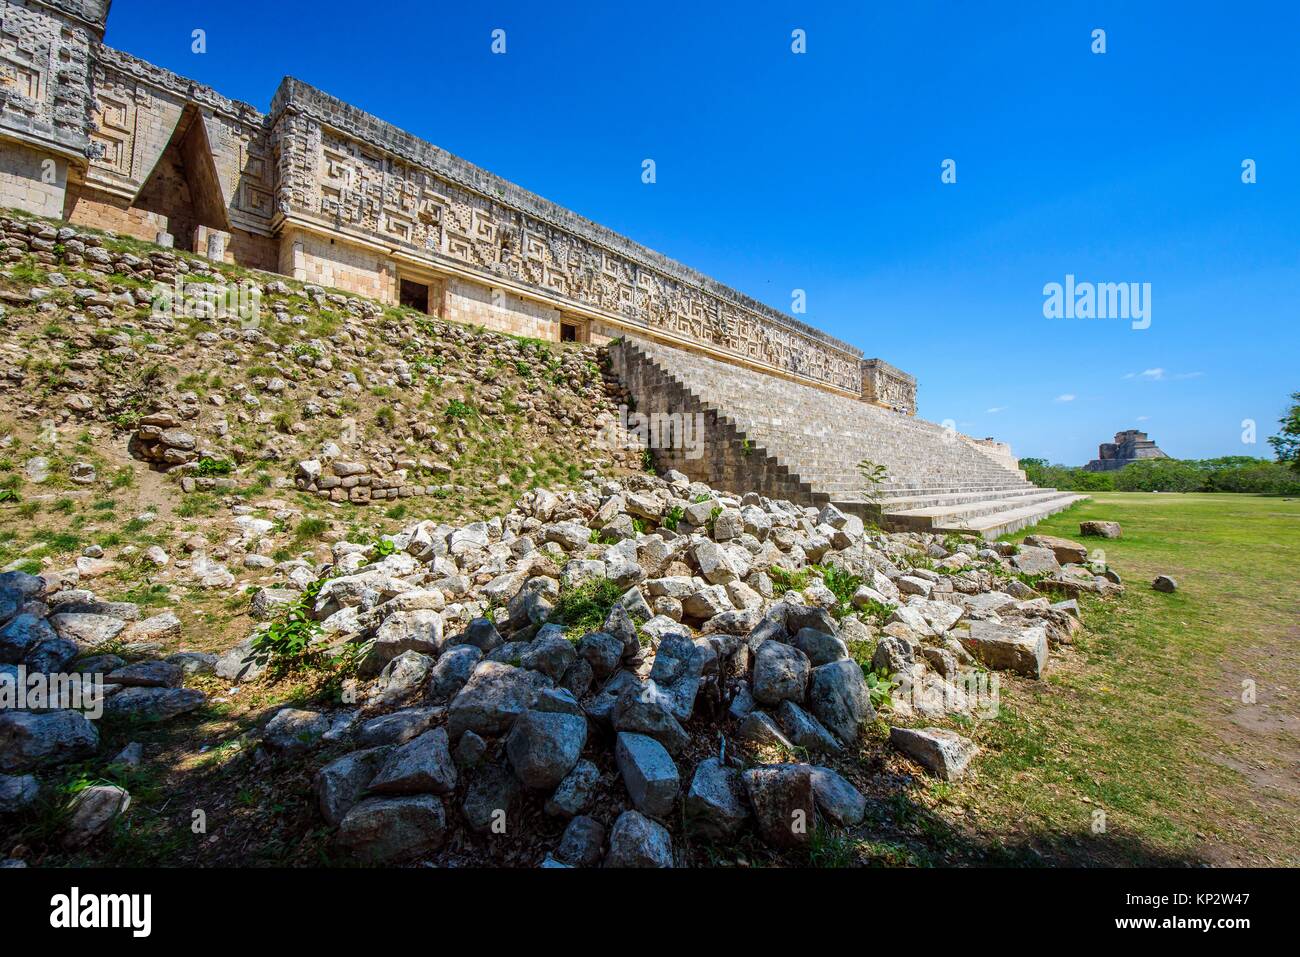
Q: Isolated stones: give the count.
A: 2